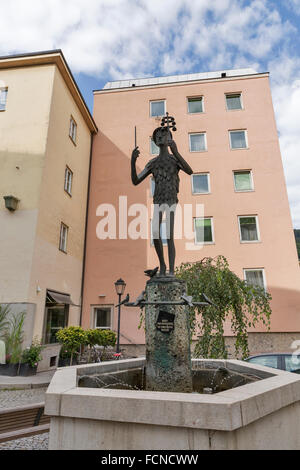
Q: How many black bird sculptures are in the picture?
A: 5